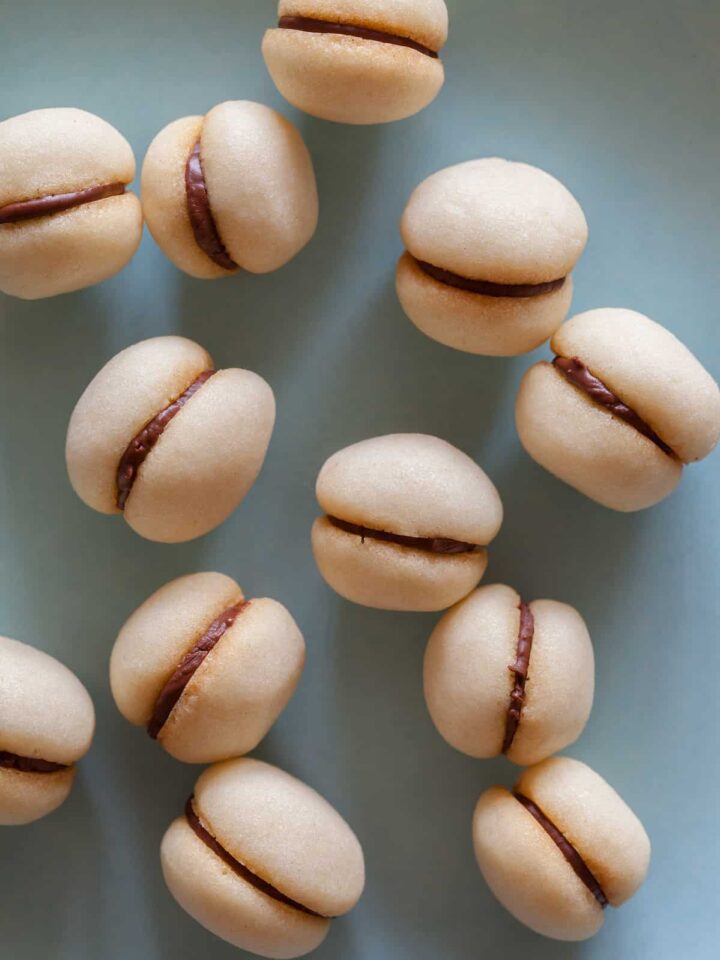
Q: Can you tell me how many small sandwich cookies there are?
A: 12